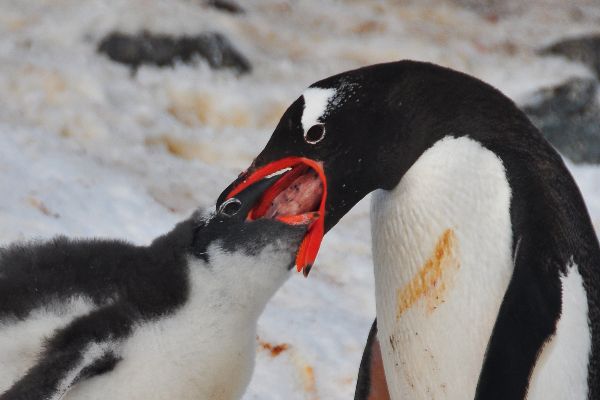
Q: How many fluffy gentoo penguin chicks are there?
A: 1